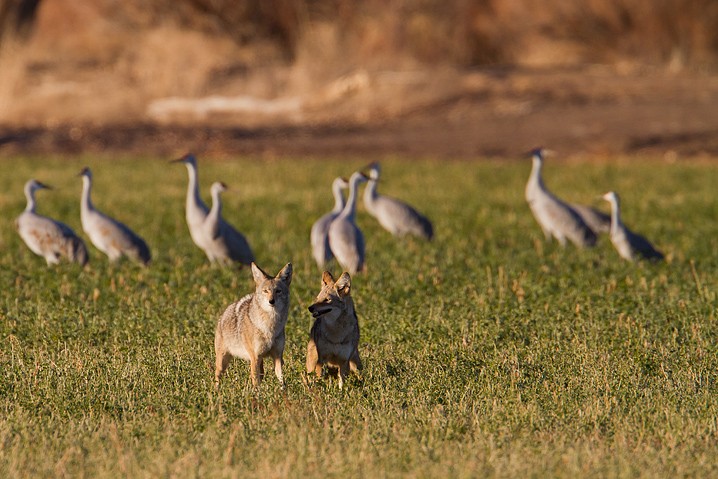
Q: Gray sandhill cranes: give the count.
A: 10